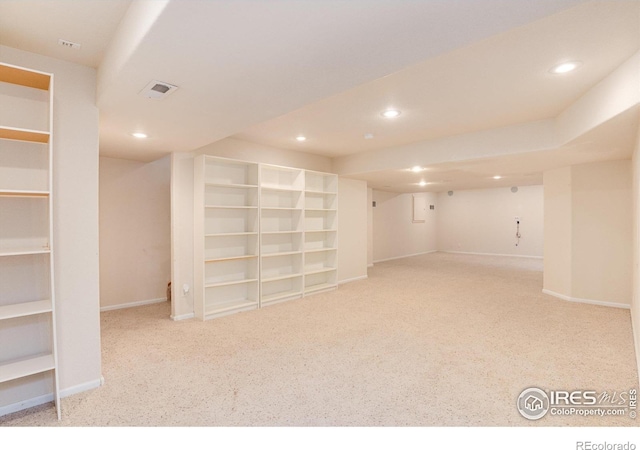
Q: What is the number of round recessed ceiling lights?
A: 7